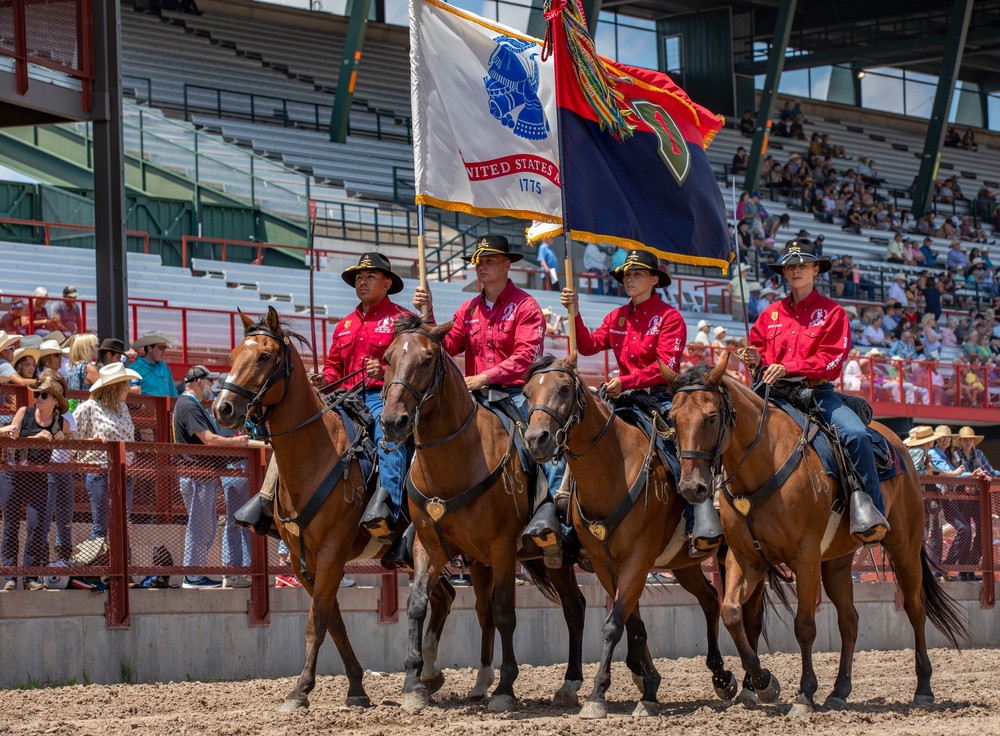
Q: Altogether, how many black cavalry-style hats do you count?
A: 4